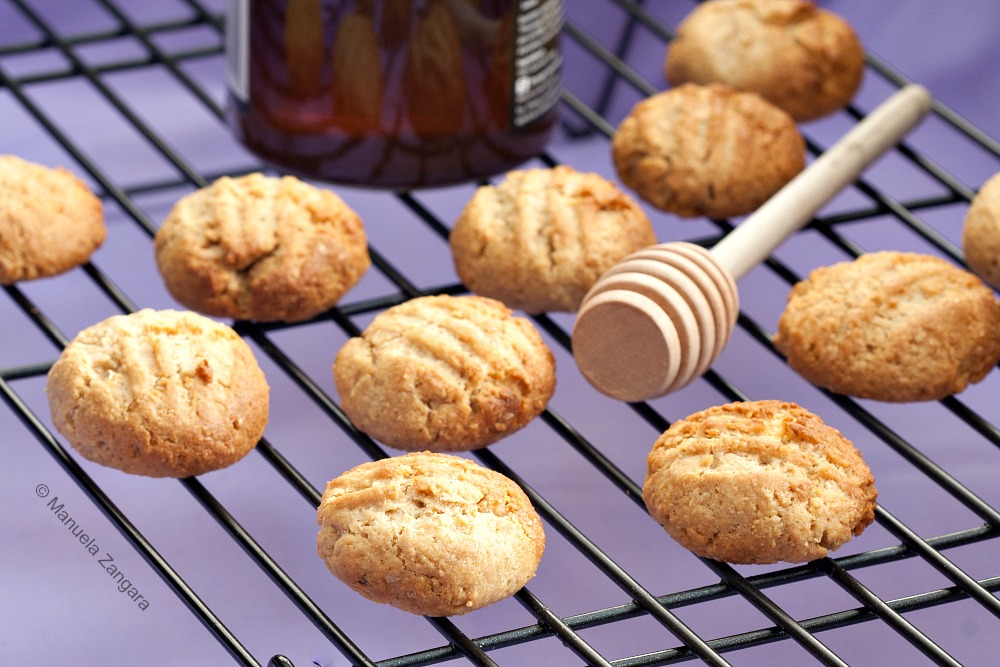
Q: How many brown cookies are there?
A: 11